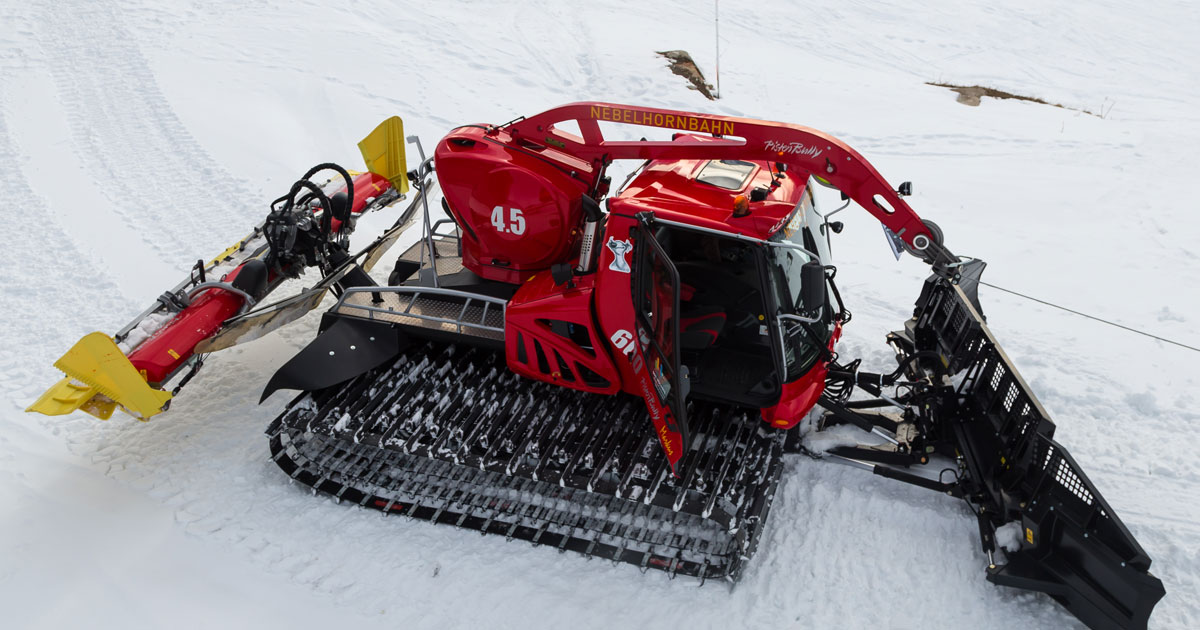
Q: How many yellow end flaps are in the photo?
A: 2